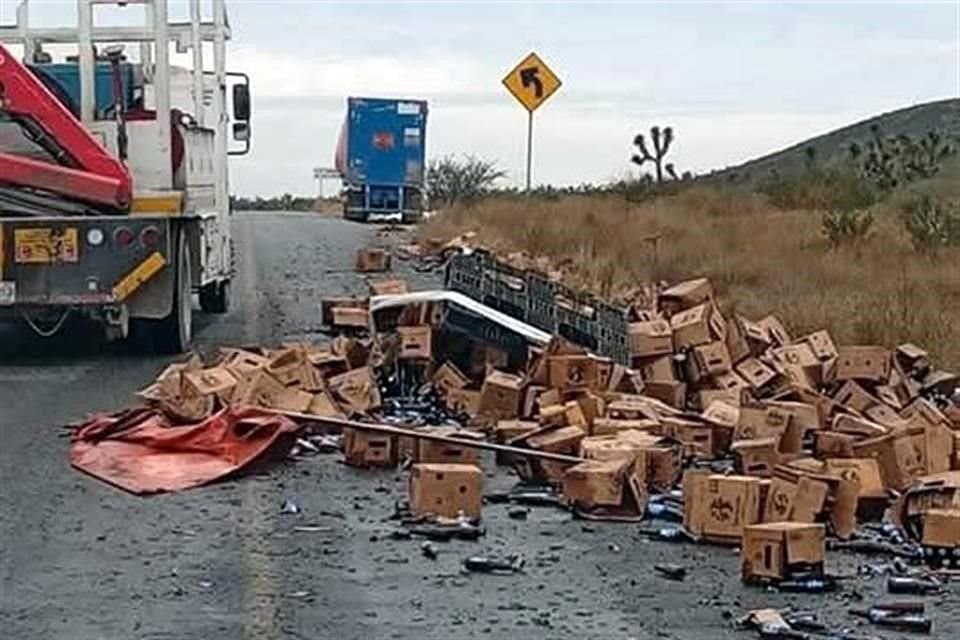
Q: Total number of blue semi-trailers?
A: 1